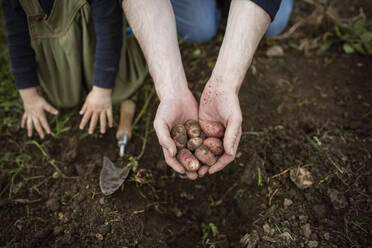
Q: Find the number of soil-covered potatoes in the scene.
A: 7